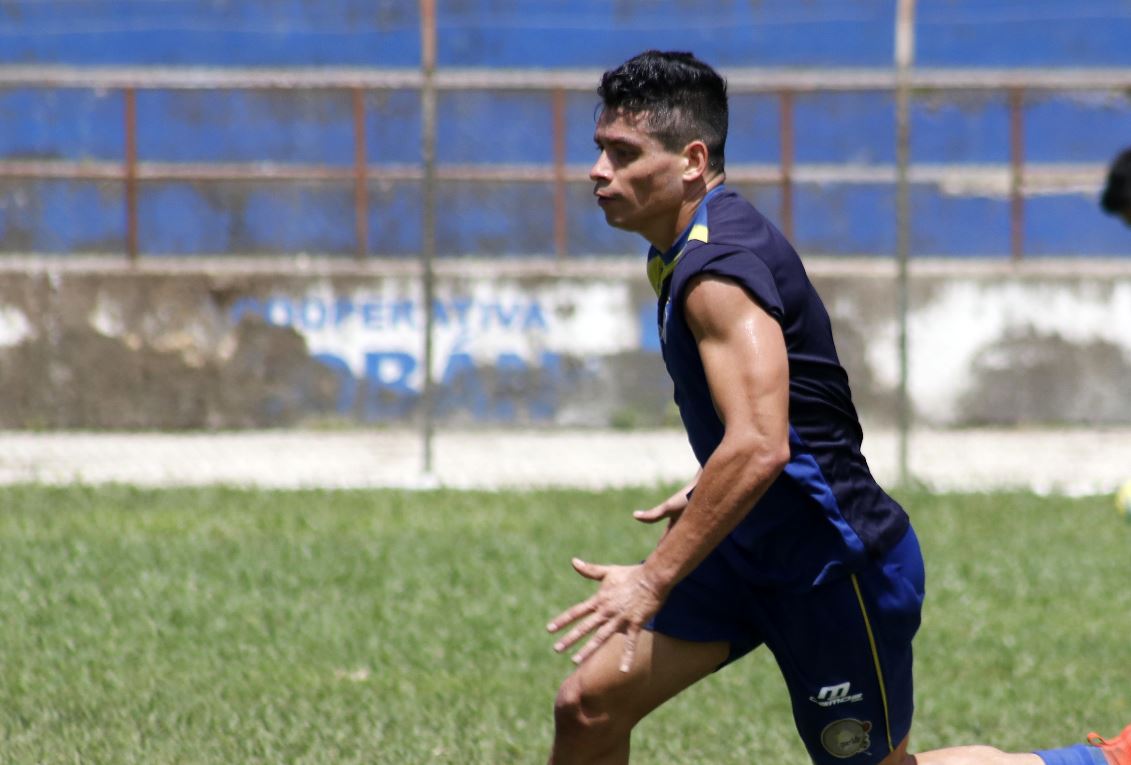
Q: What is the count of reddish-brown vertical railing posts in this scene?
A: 5